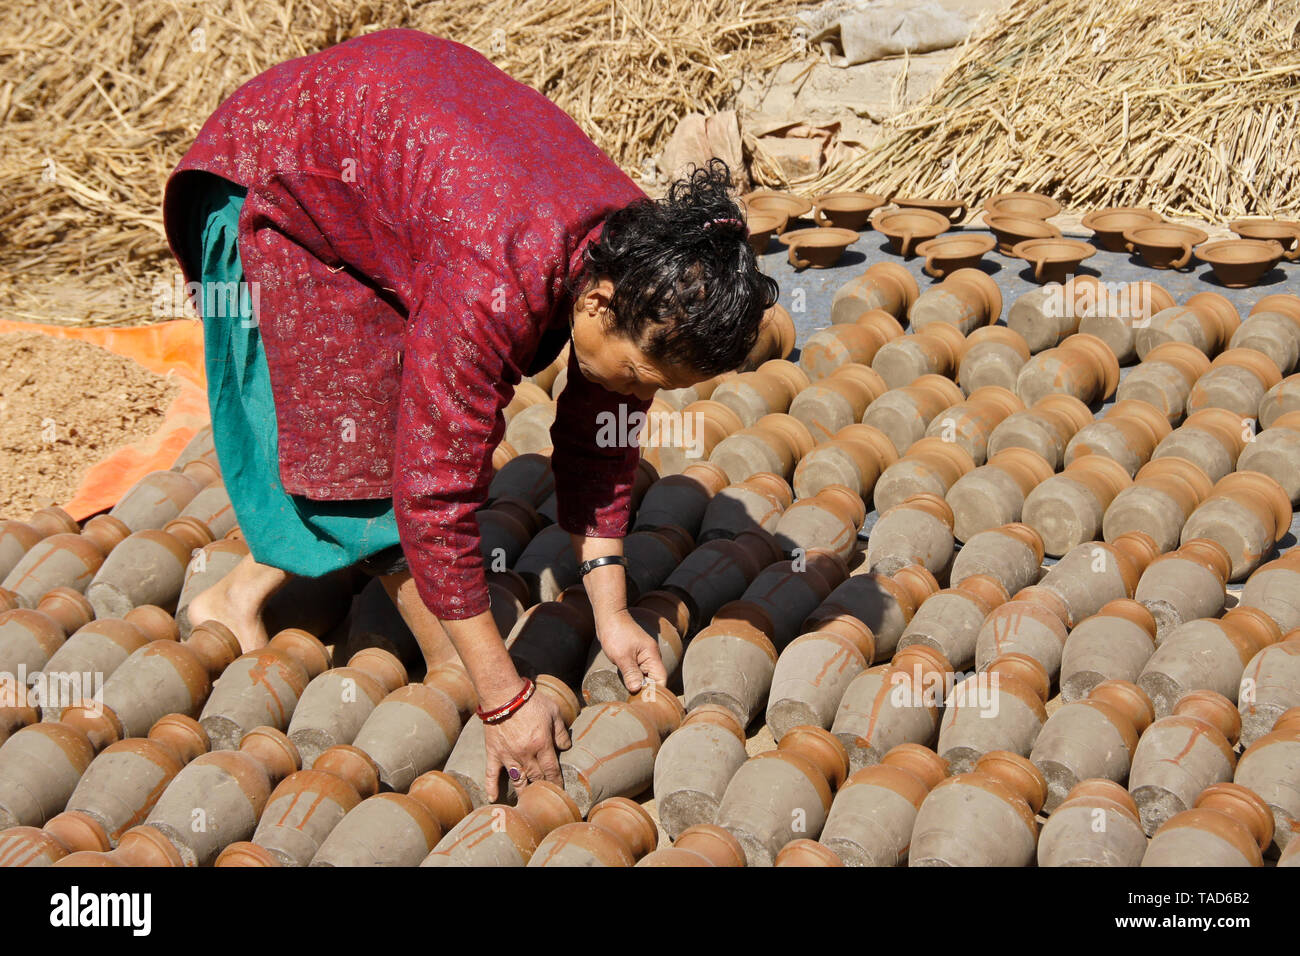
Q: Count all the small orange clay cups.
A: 14